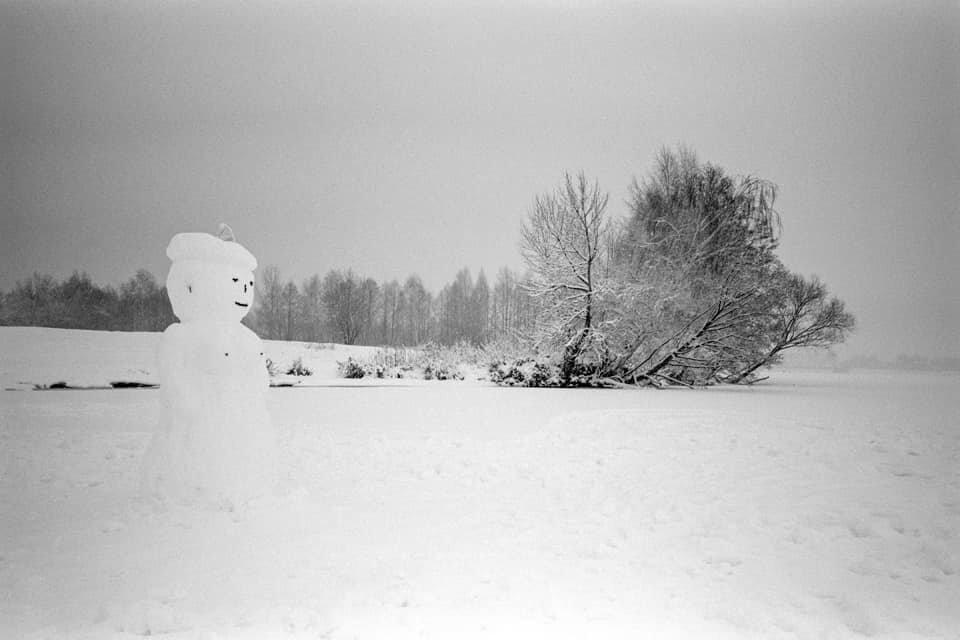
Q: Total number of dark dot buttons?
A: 2